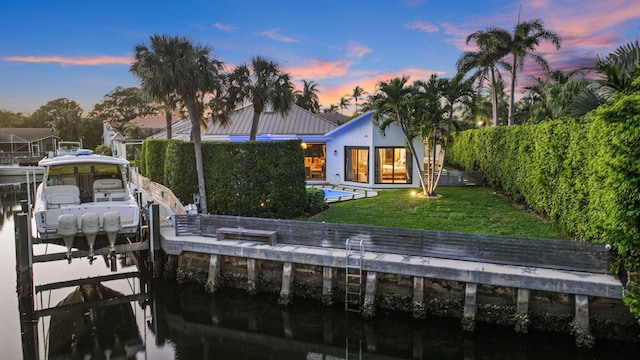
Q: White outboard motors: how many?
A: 3